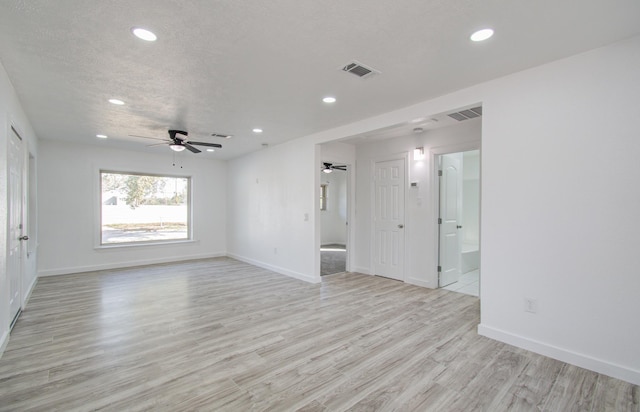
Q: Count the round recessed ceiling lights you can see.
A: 7